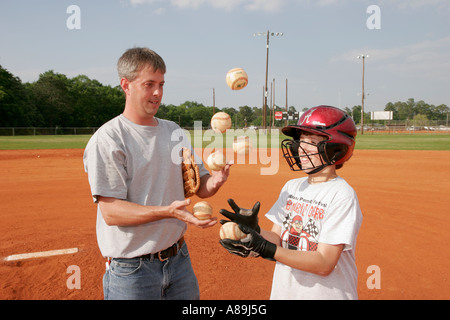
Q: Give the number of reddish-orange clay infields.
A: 1